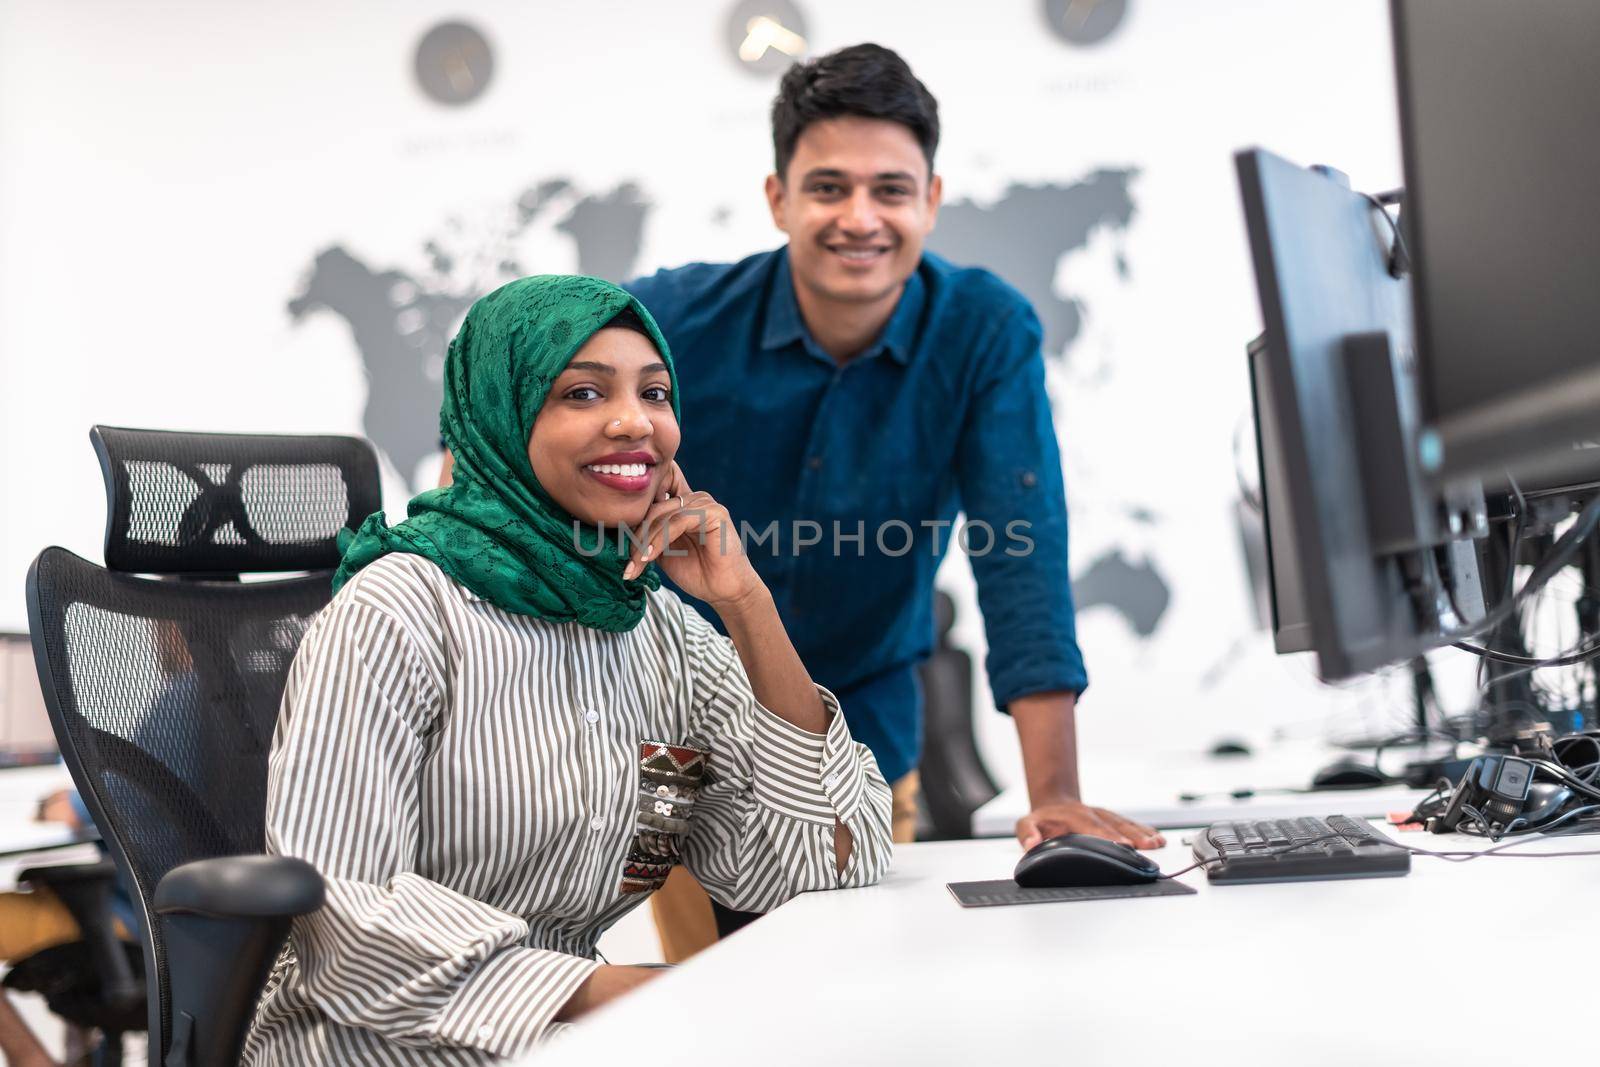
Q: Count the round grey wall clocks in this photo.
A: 3